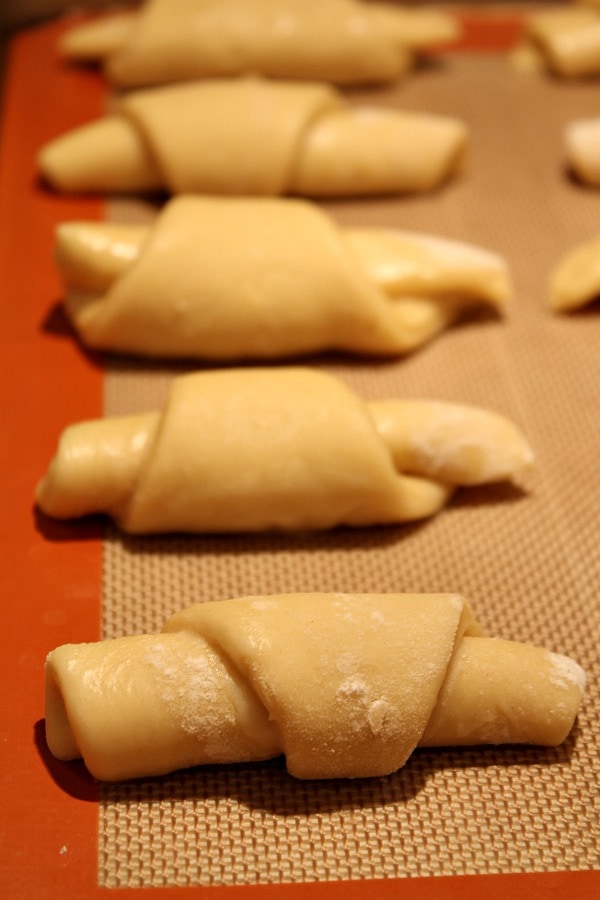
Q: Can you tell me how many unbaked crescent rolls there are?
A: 8